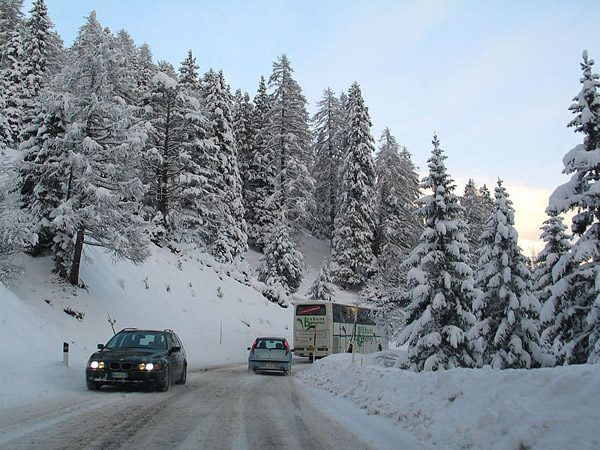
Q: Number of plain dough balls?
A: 0